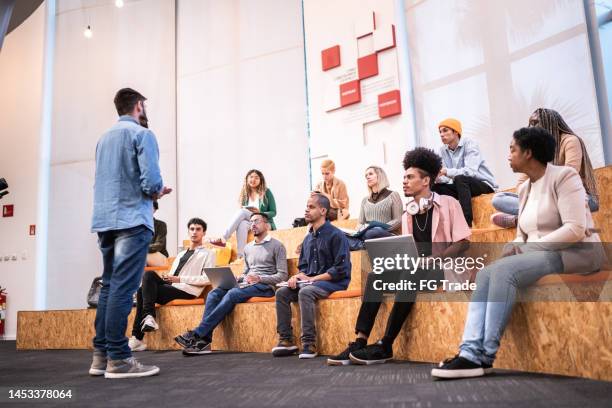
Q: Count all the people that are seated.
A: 11